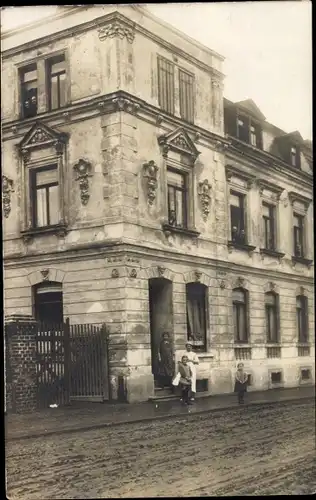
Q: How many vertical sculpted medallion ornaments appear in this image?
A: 4